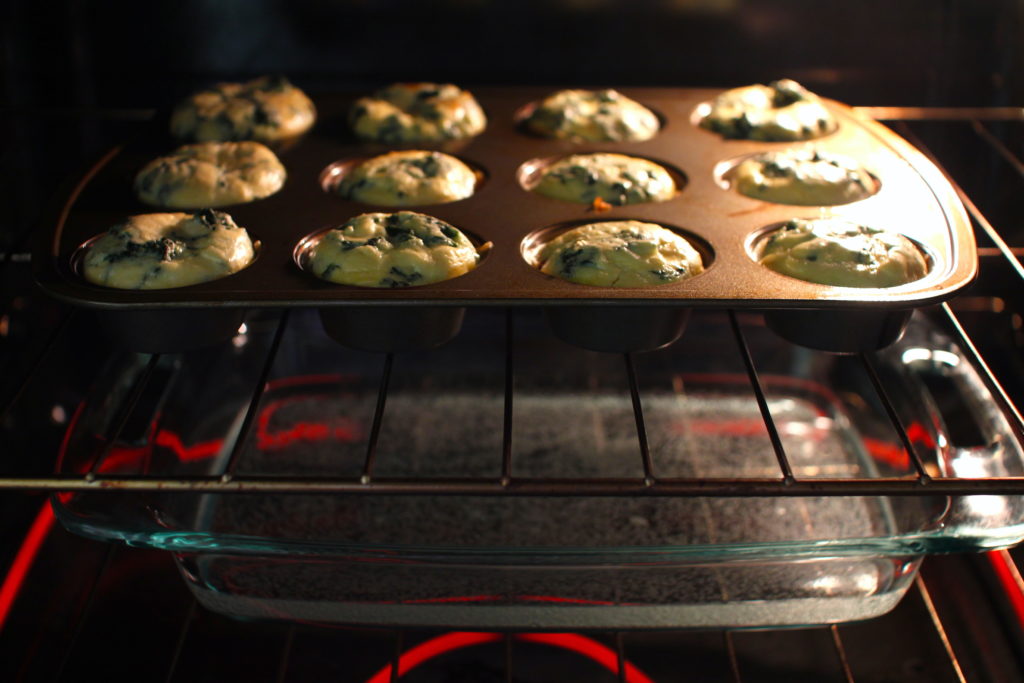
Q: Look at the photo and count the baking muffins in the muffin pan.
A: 12